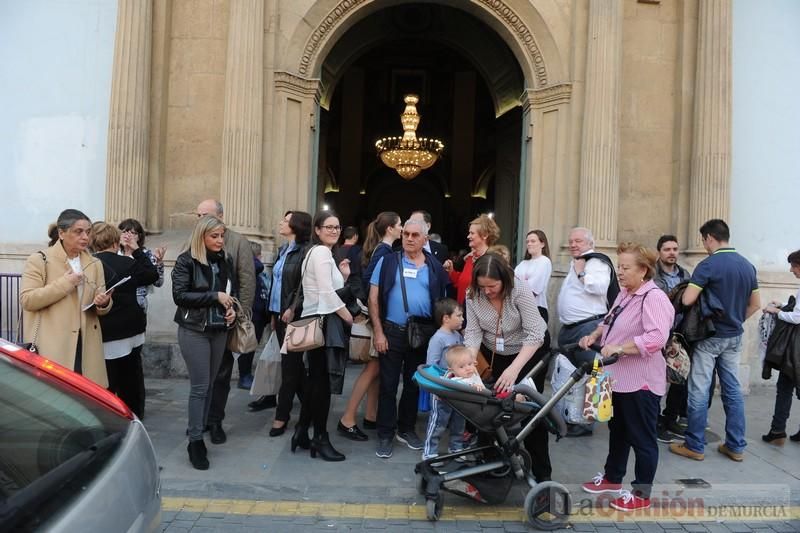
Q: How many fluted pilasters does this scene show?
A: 4